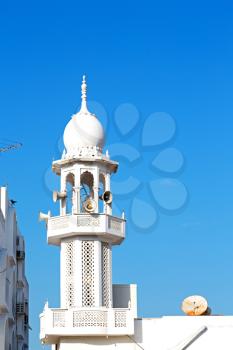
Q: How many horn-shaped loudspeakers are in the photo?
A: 4